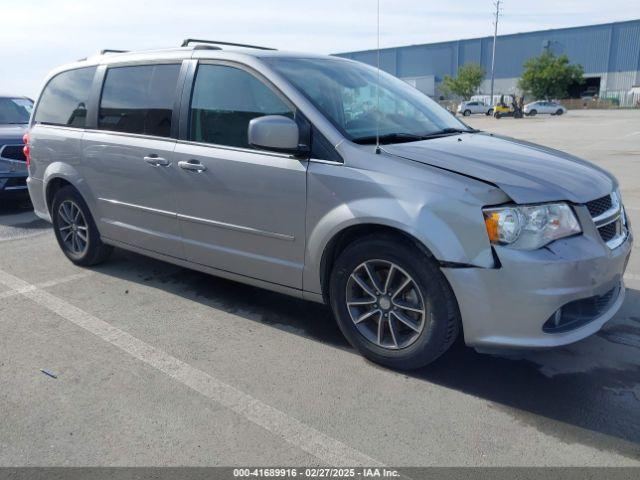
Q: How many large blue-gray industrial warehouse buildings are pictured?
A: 1